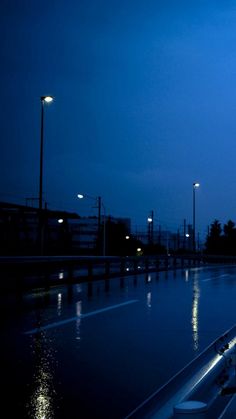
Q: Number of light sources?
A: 8